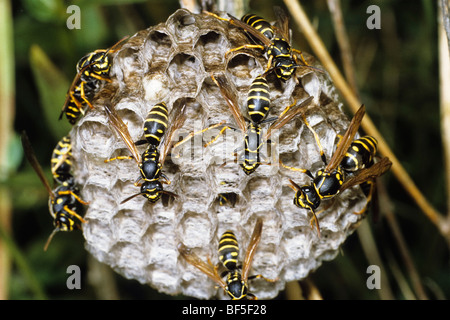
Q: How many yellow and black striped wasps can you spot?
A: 7